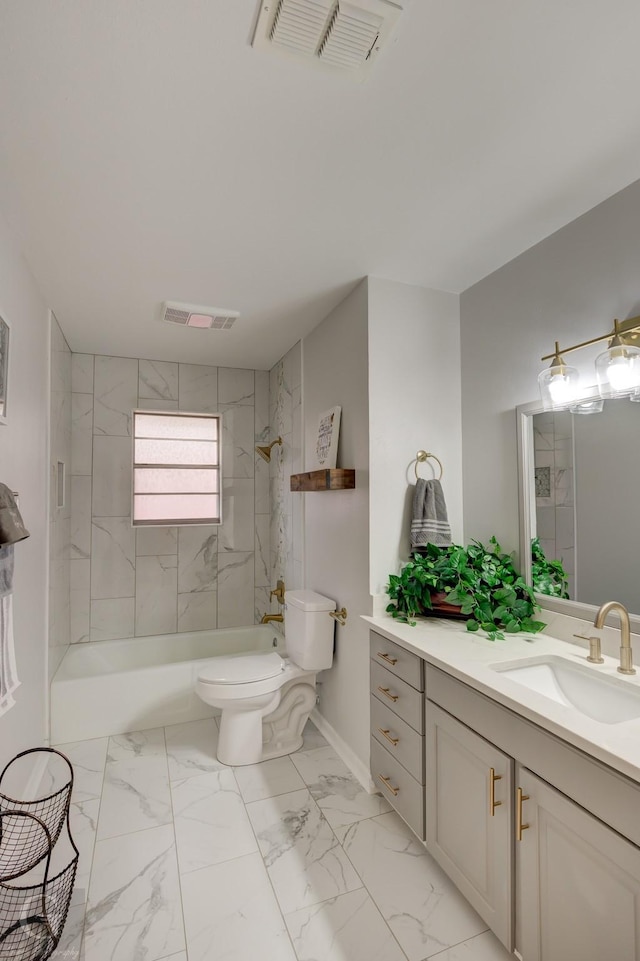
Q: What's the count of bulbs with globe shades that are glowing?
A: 2